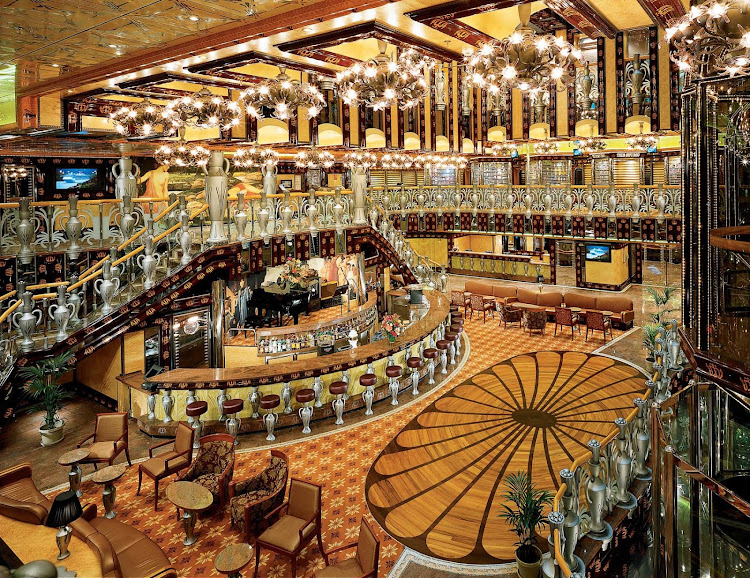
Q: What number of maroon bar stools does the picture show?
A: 15